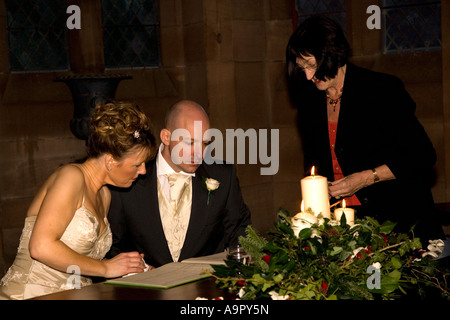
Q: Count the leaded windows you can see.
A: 4